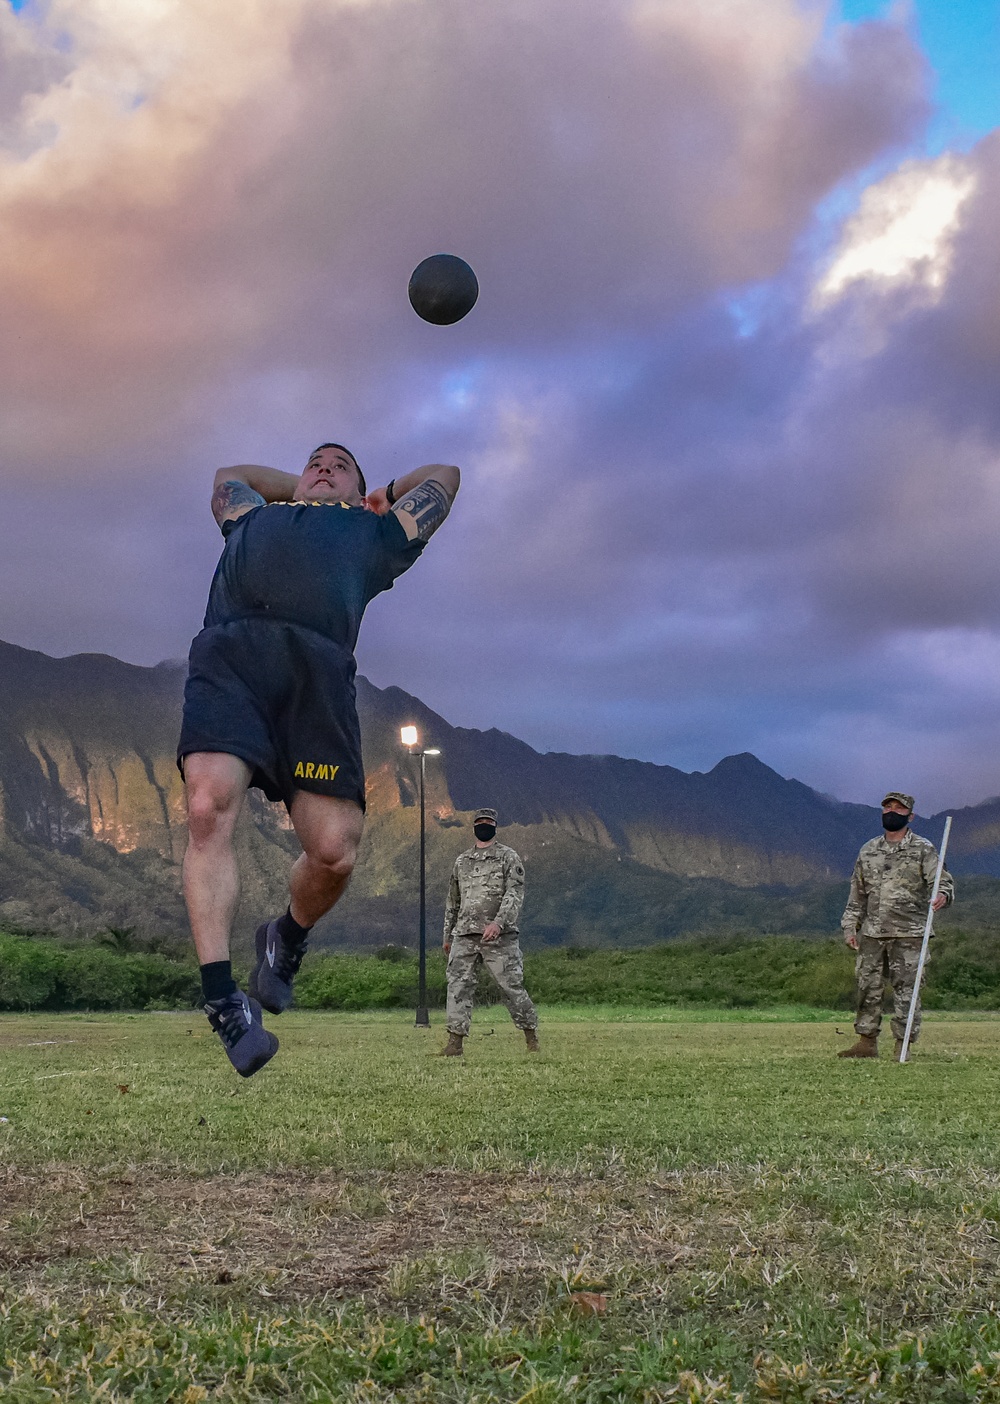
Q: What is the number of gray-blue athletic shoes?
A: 2